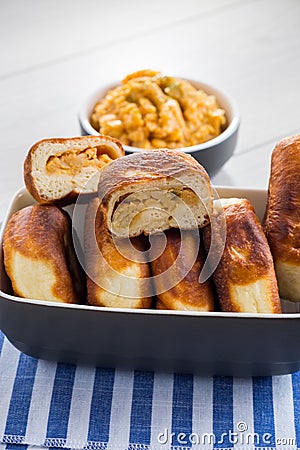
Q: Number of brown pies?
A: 7